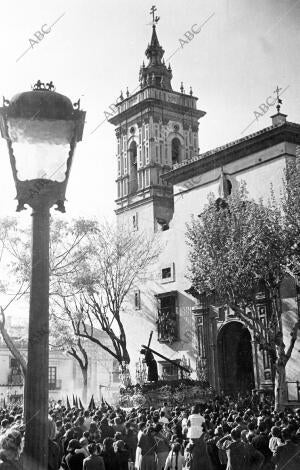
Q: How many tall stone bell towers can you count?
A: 1